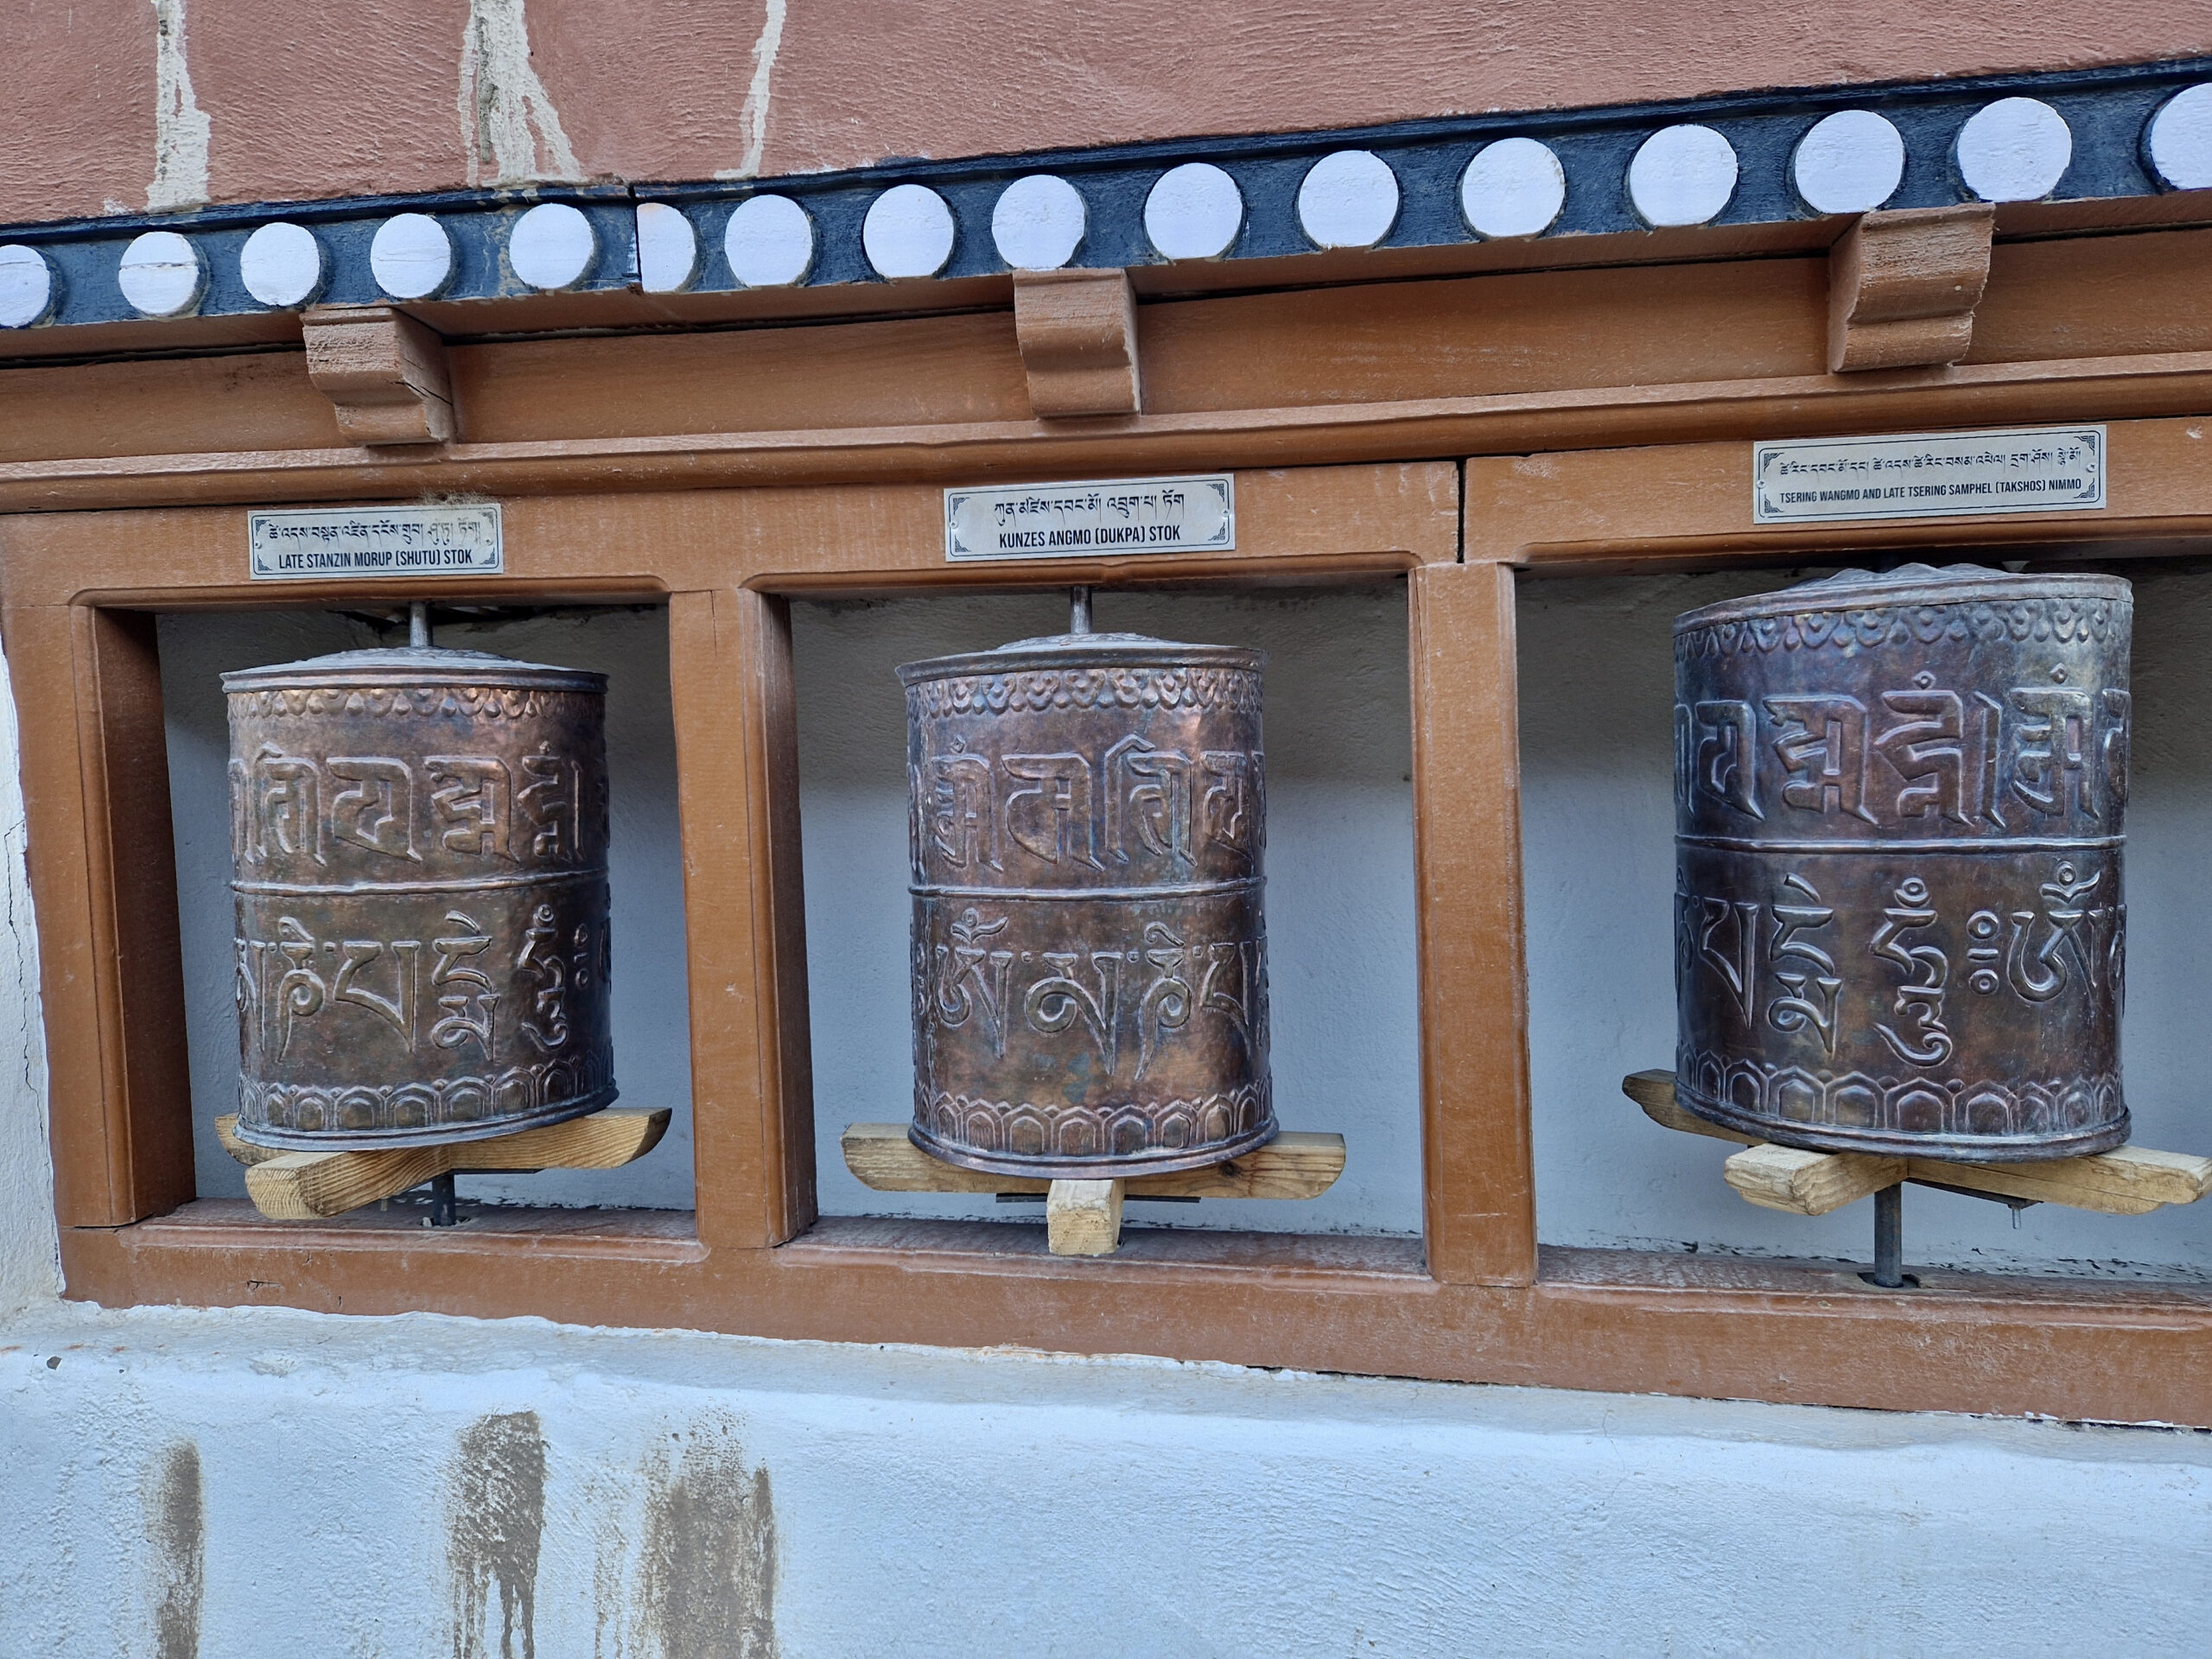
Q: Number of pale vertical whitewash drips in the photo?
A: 3